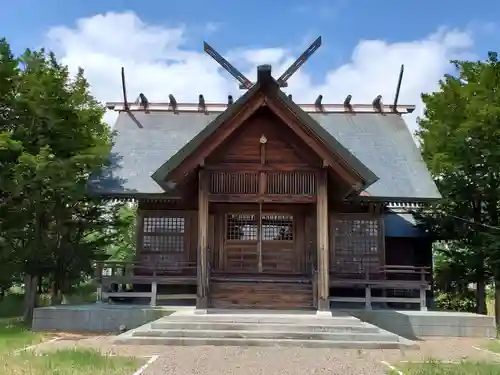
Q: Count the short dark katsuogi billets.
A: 8